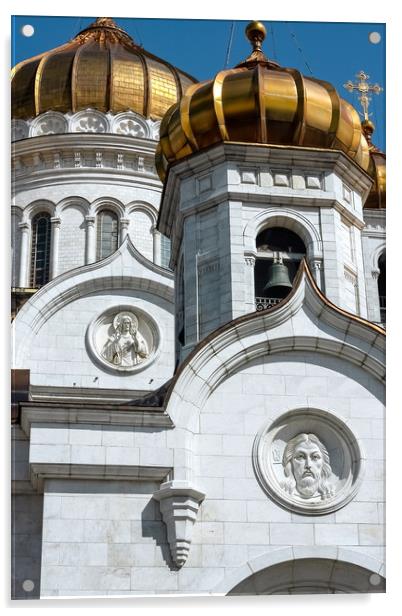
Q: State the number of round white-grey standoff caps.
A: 4